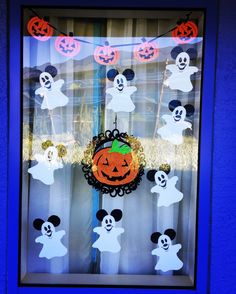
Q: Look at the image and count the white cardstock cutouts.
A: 9